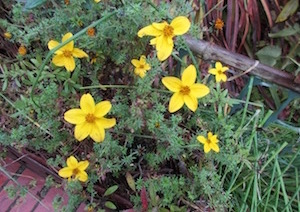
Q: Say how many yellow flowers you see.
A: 8